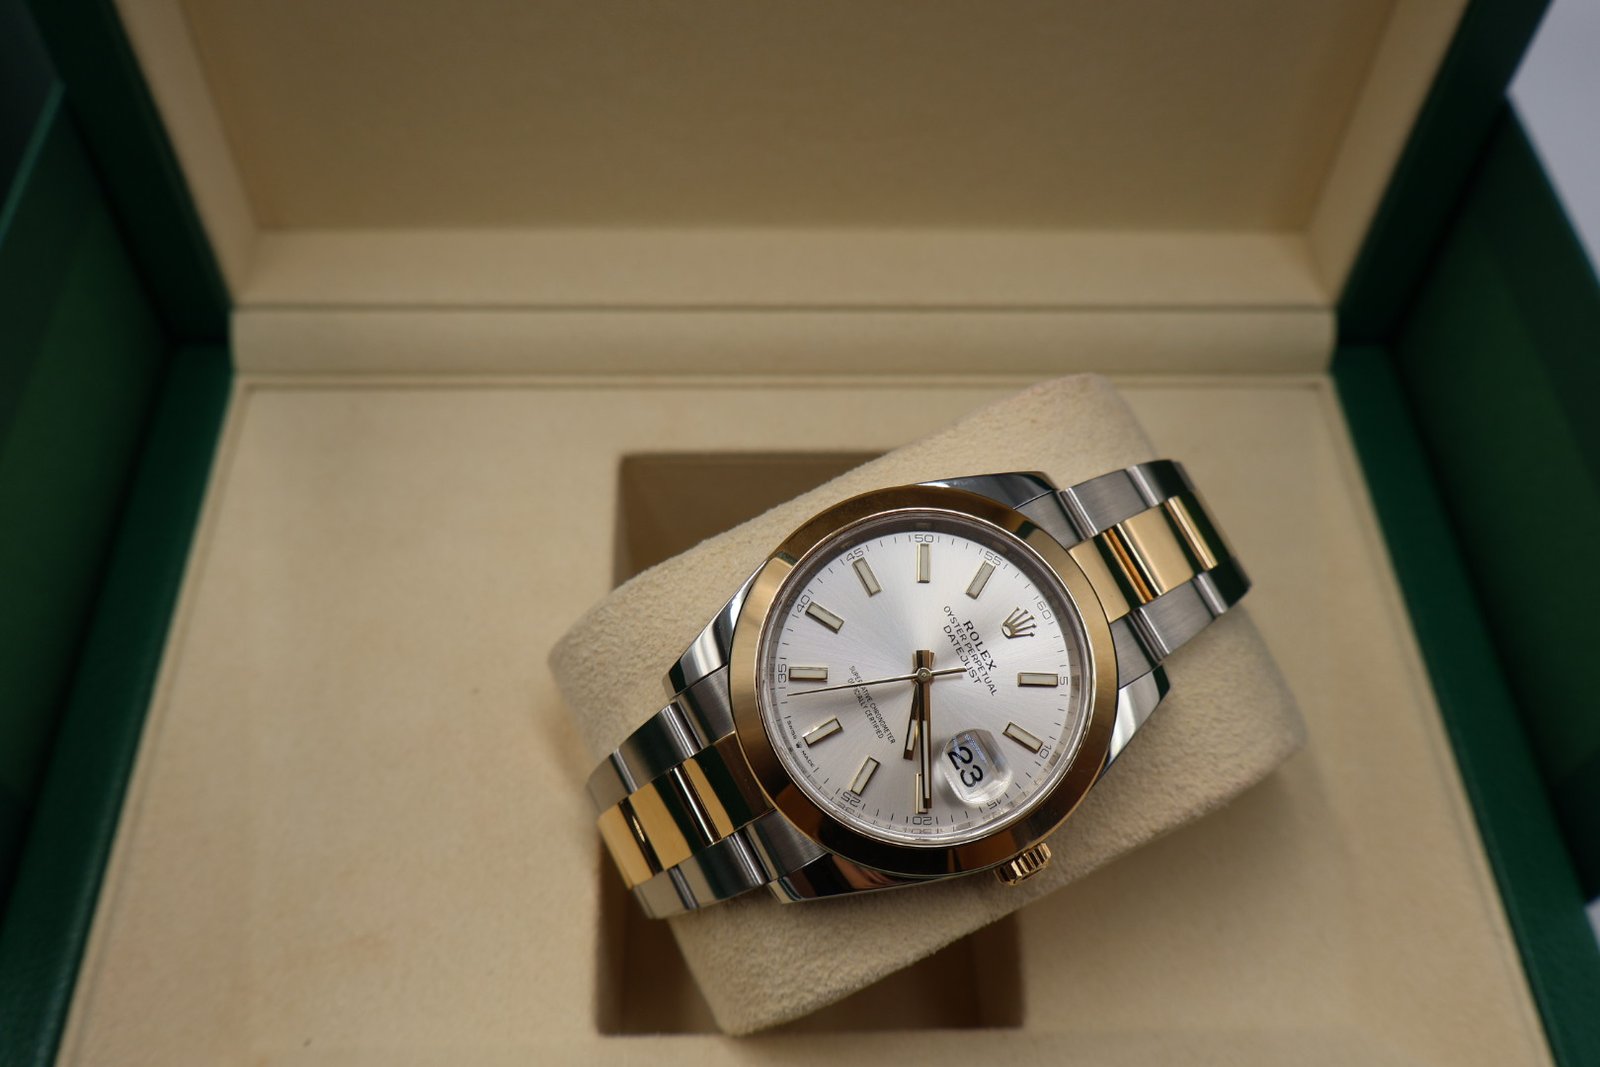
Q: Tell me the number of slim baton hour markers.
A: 10